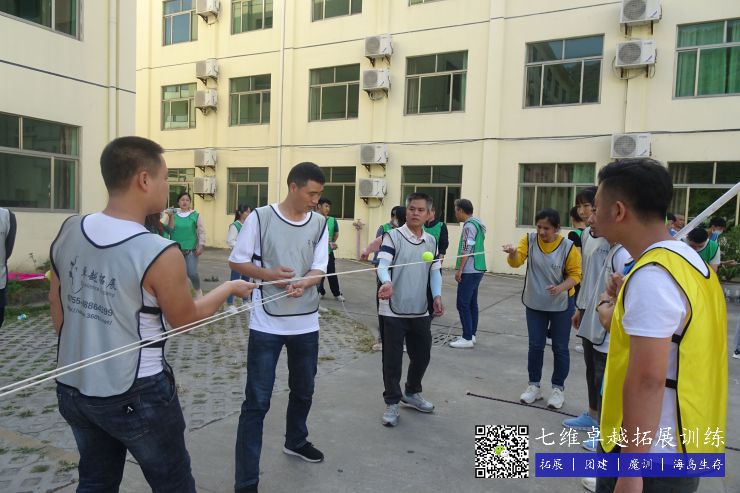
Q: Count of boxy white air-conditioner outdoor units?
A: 12